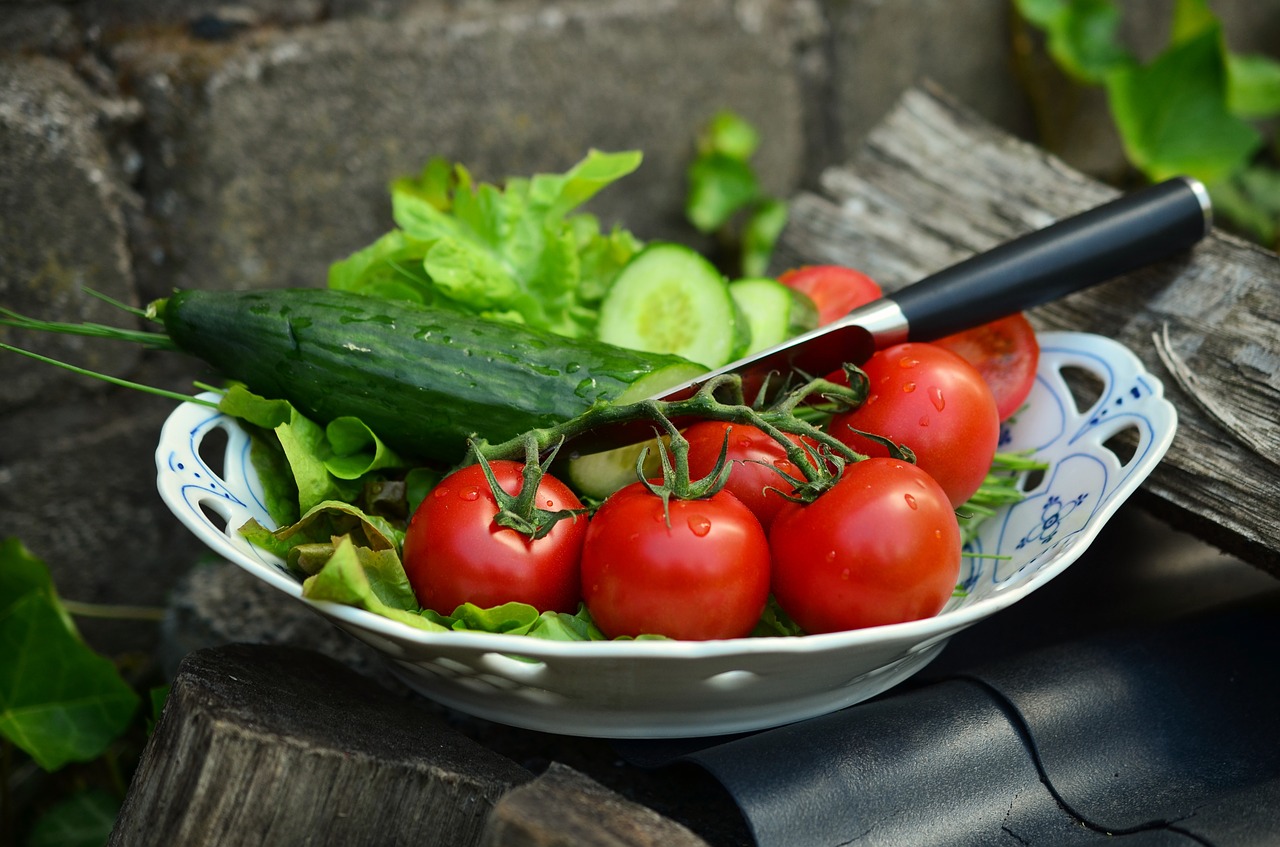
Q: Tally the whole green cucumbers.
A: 1